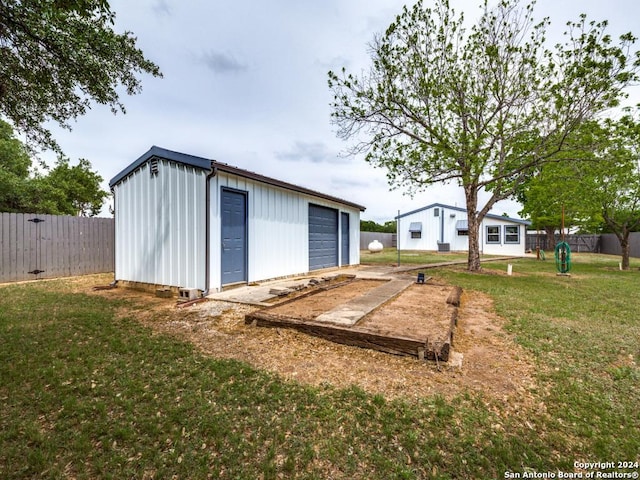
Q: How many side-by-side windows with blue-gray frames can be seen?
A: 2